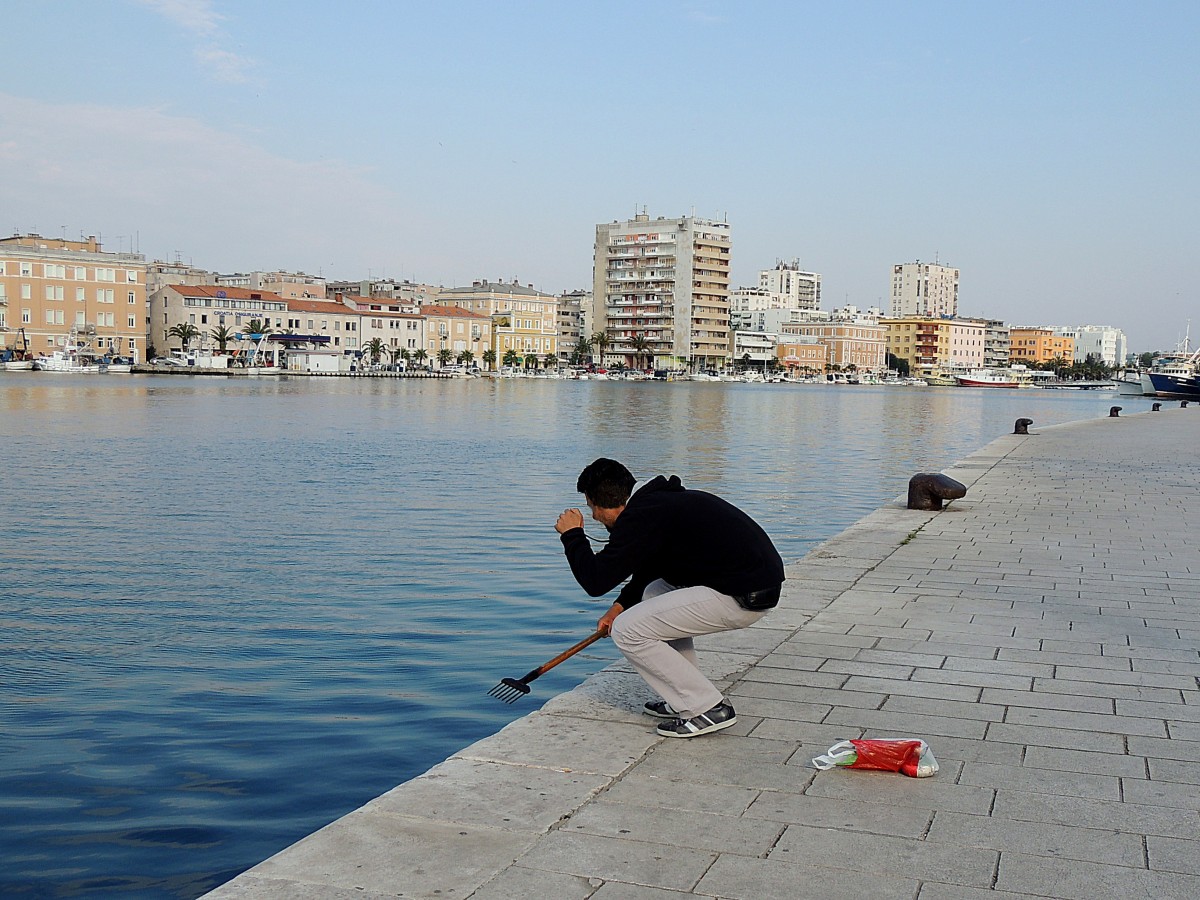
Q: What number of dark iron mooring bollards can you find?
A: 5